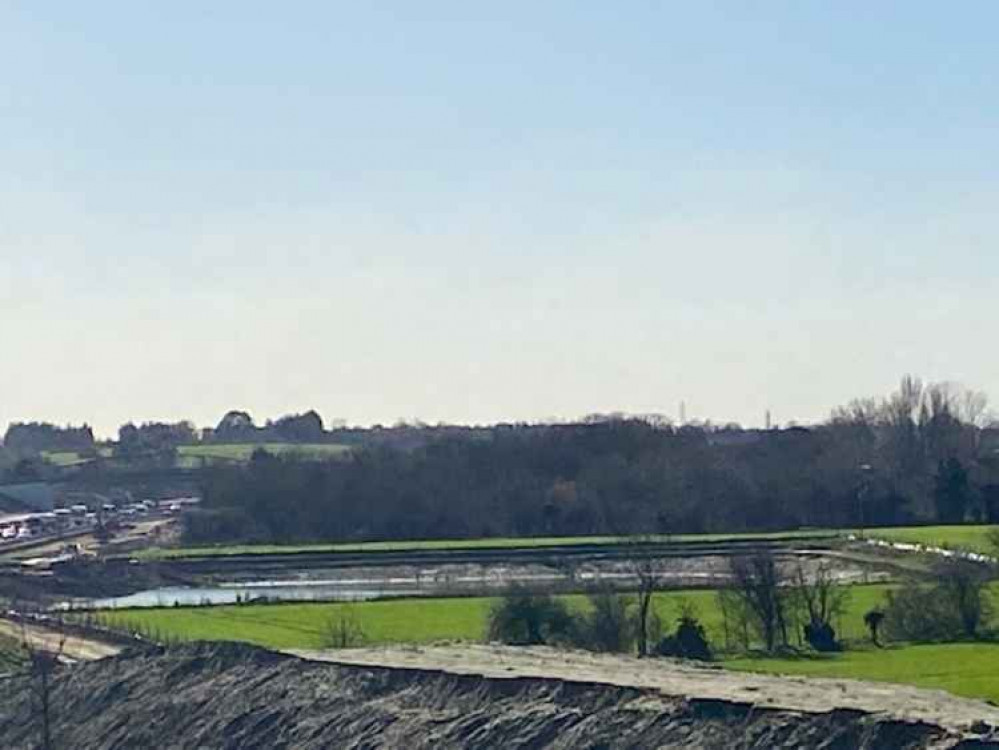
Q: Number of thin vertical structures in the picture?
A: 2